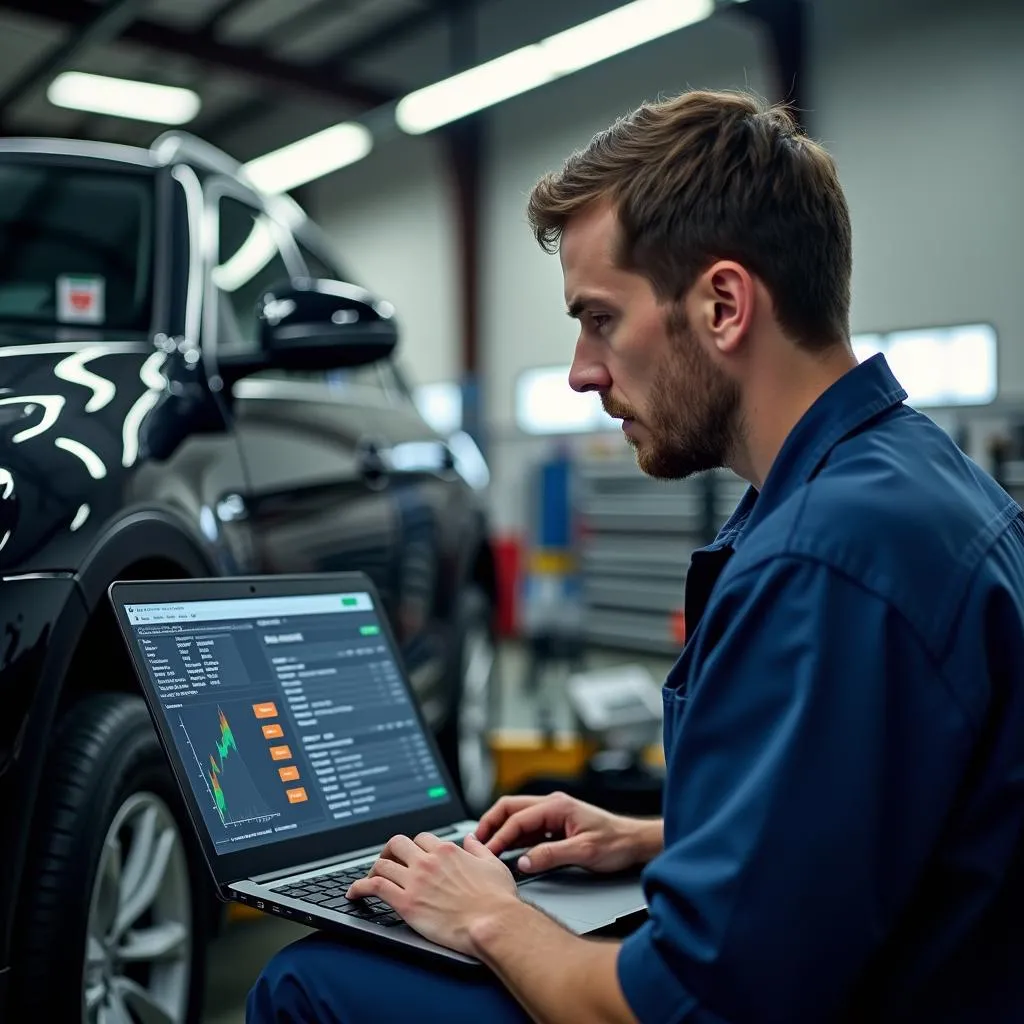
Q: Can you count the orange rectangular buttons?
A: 5